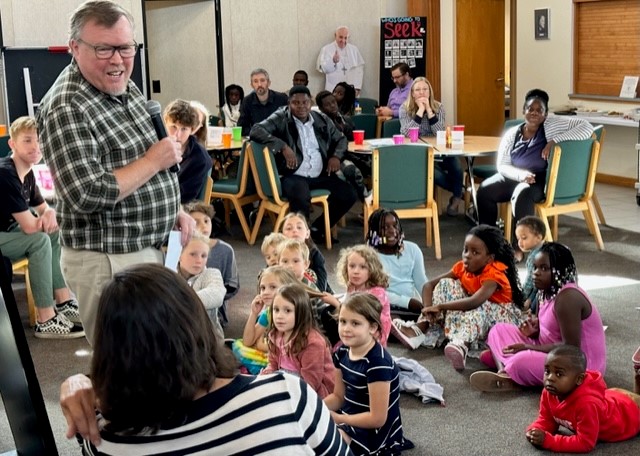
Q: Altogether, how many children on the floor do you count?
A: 14